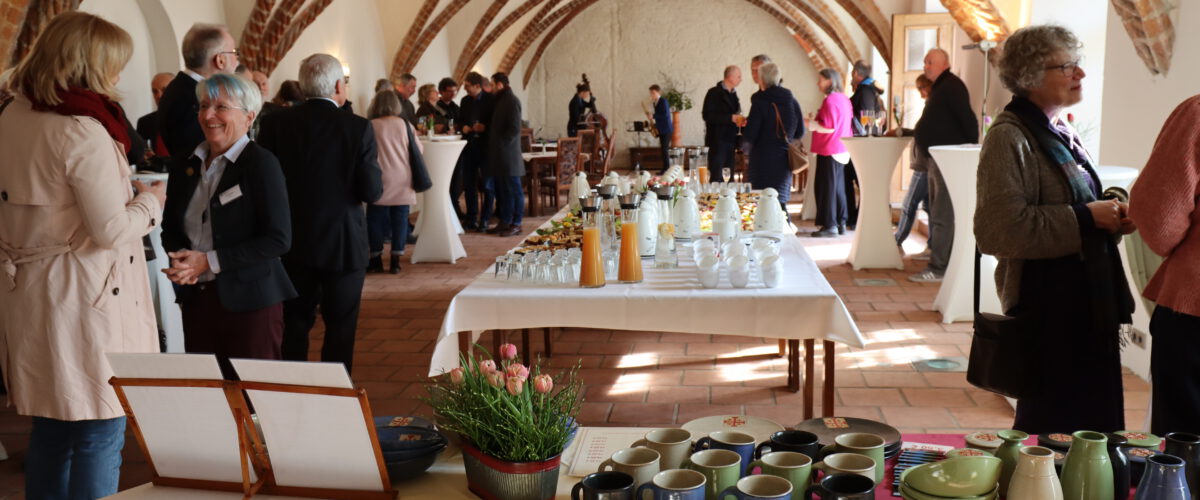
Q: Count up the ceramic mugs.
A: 12